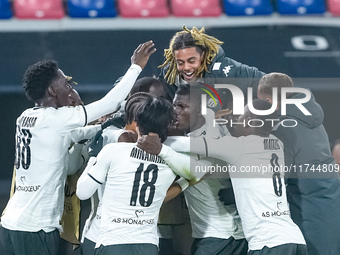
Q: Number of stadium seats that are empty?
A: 8